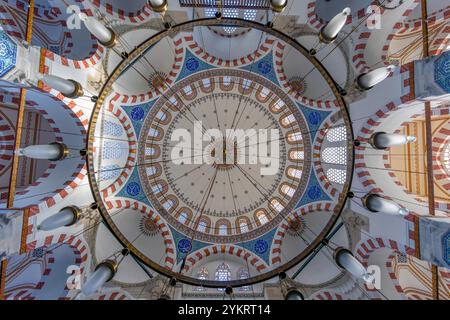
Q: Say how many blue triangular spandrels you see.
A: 8